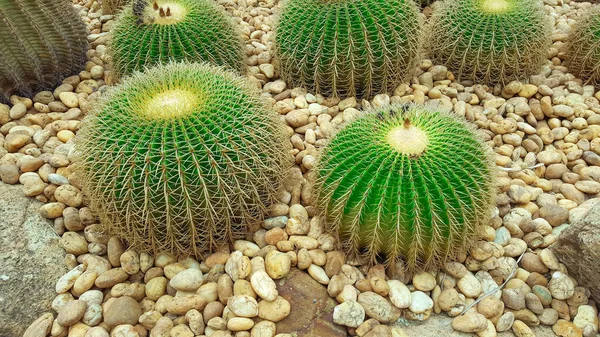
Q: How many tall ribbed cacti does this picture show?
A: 1